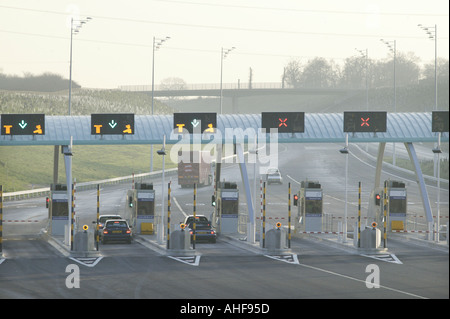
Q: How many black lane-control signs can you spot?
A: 6